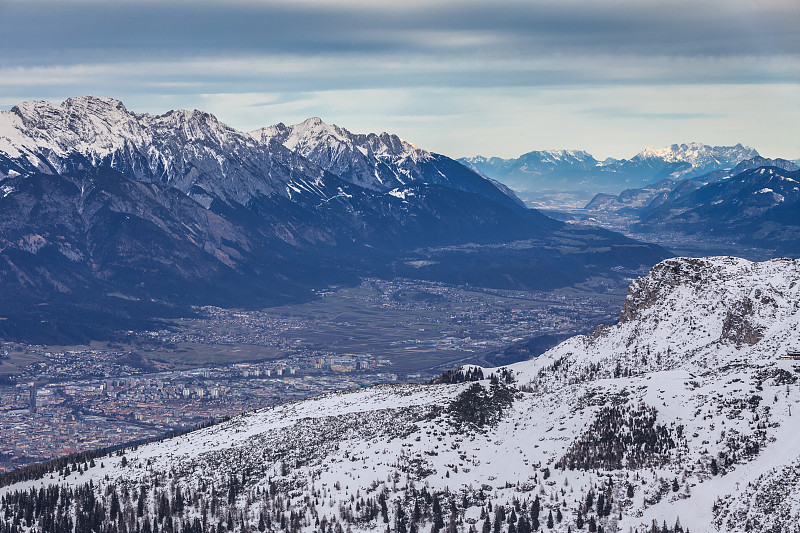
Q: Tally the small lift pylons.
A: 2